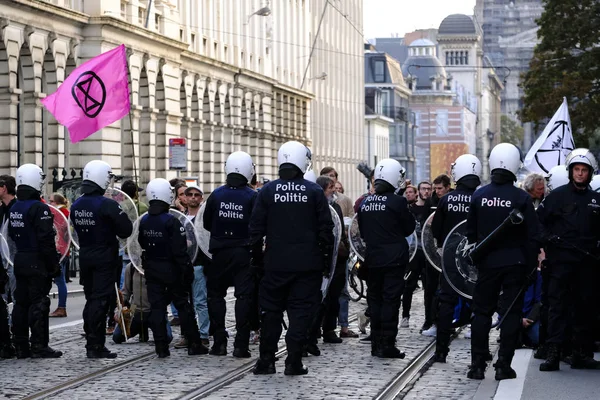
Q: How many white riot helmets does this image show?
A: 12